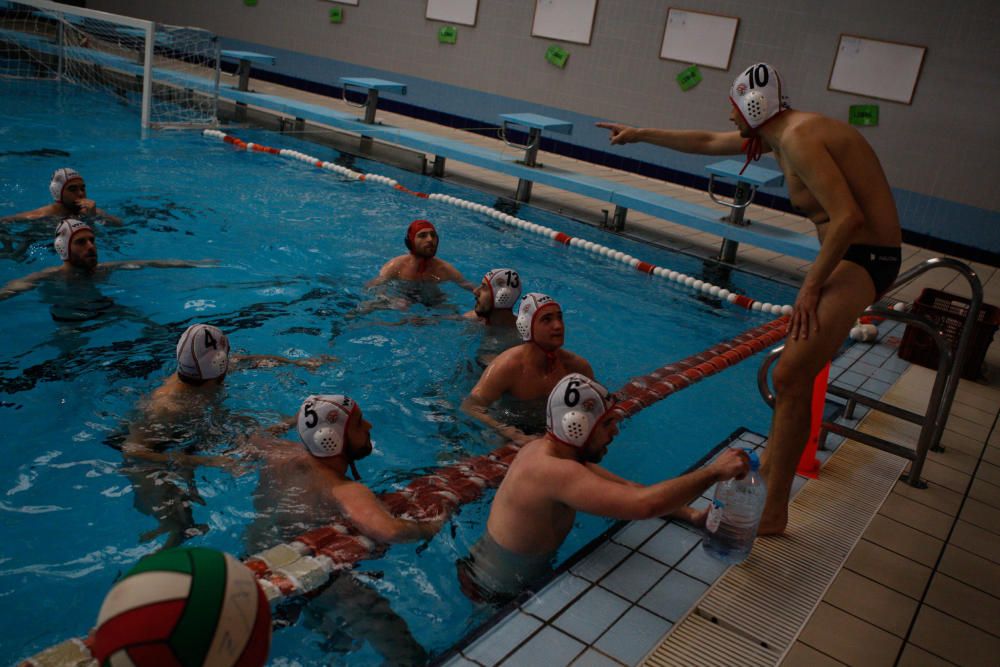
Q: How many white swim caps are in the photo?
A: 8